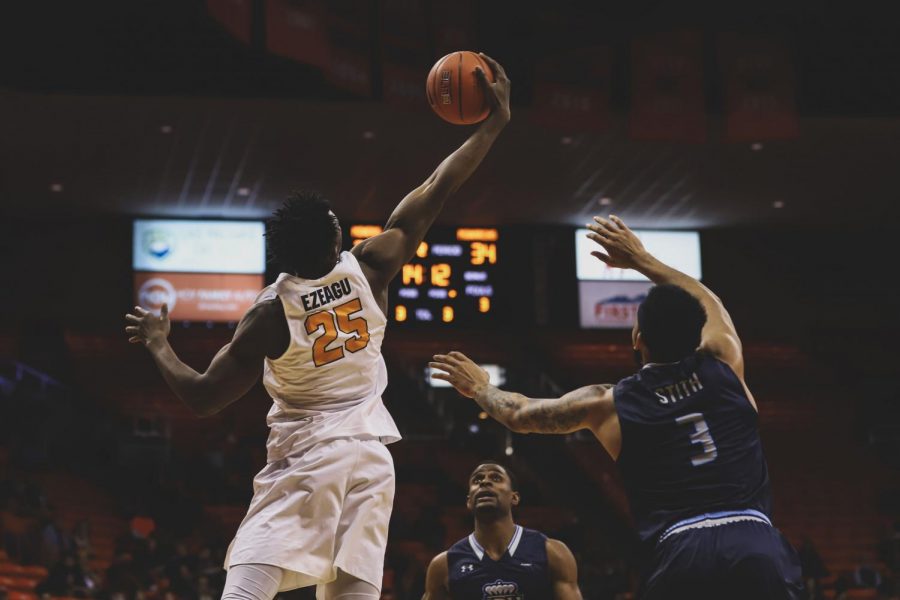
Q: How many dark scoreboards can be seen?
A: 1